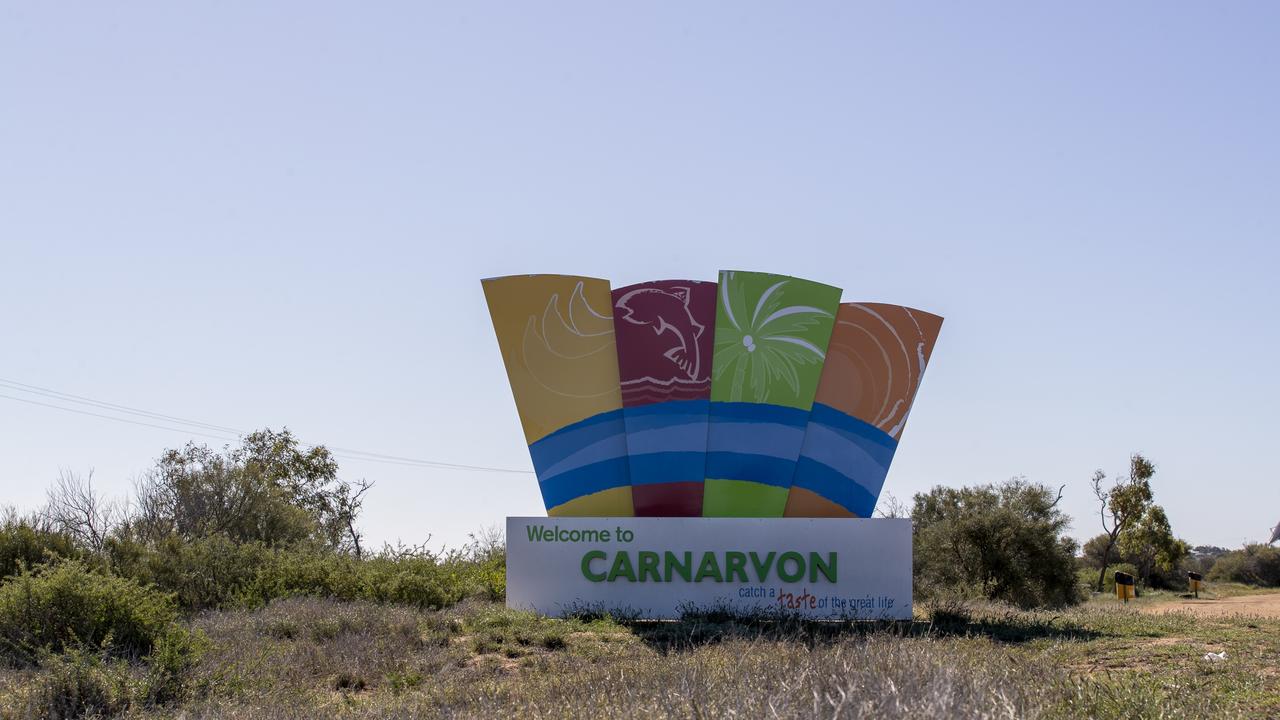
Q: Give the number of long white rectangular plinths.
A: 1